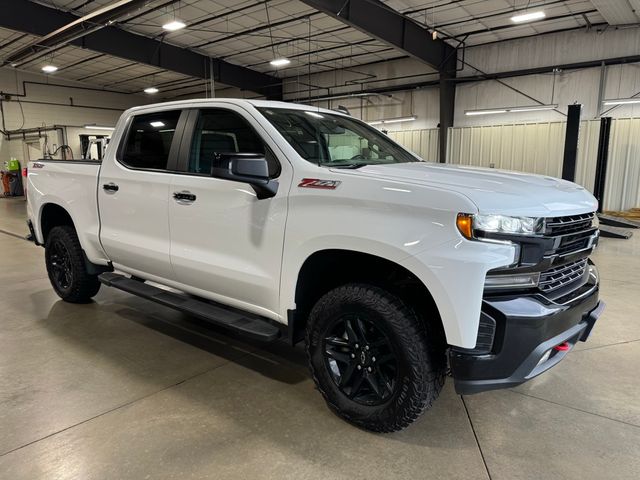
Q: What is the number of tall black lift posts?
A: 2